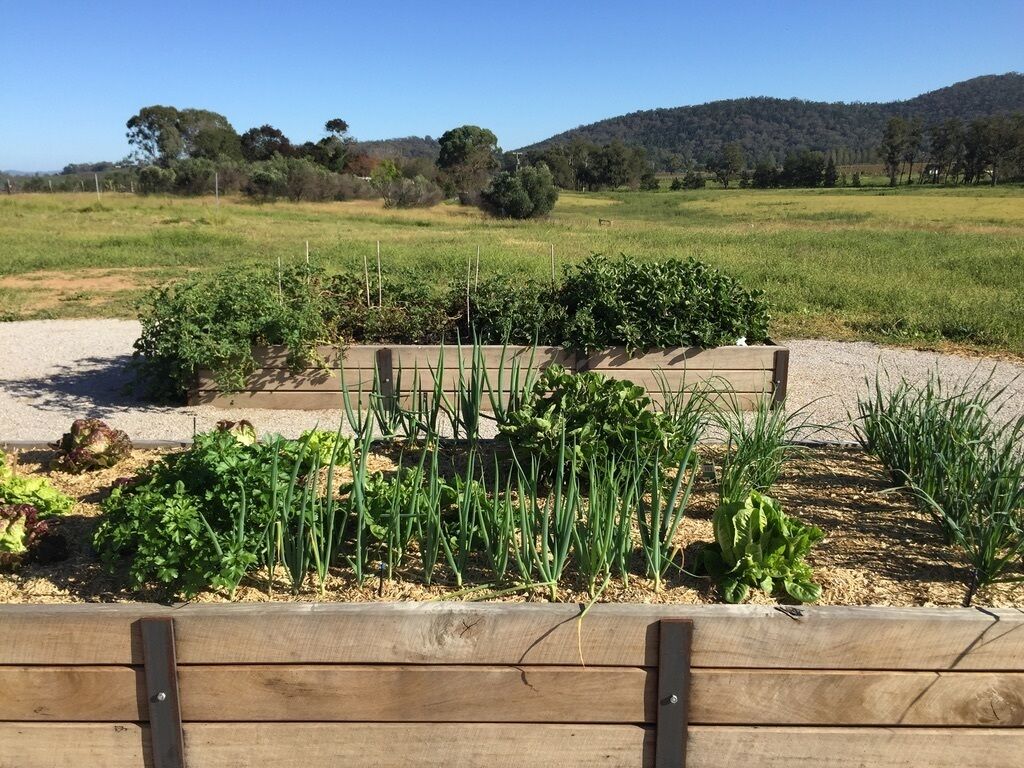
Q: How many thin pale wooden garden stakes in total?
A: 7